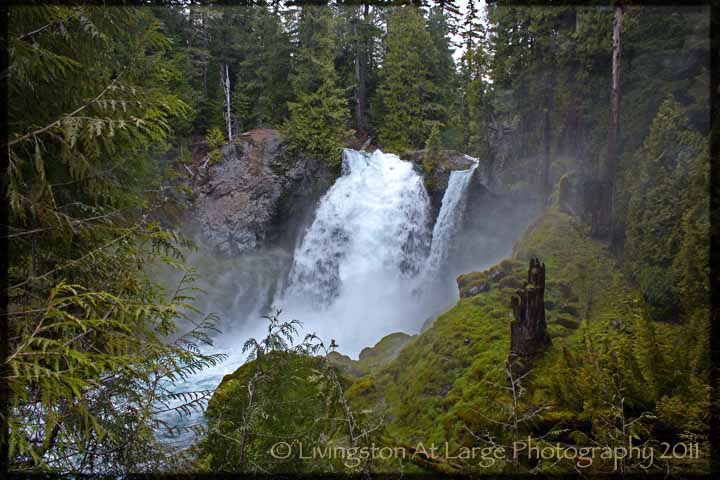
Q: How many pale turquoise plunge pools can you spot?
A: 1